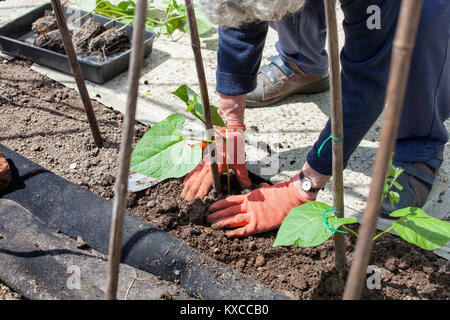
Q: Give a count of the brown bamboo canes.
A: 5